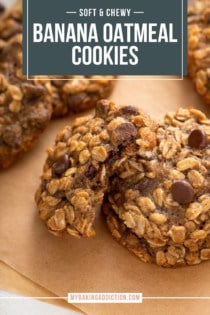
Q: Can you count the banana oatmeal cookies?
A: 5